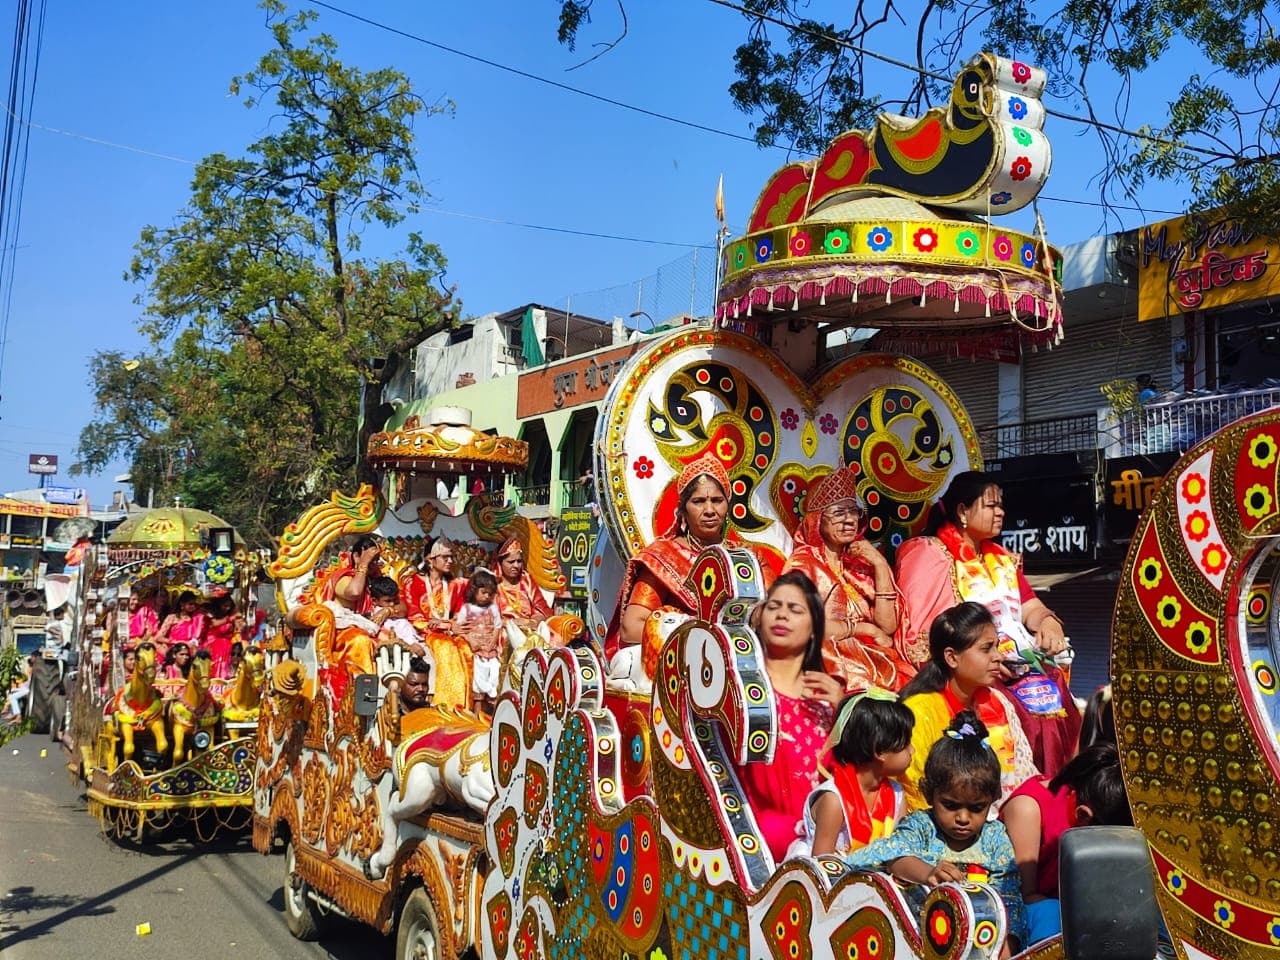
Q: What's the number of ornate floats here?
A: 3